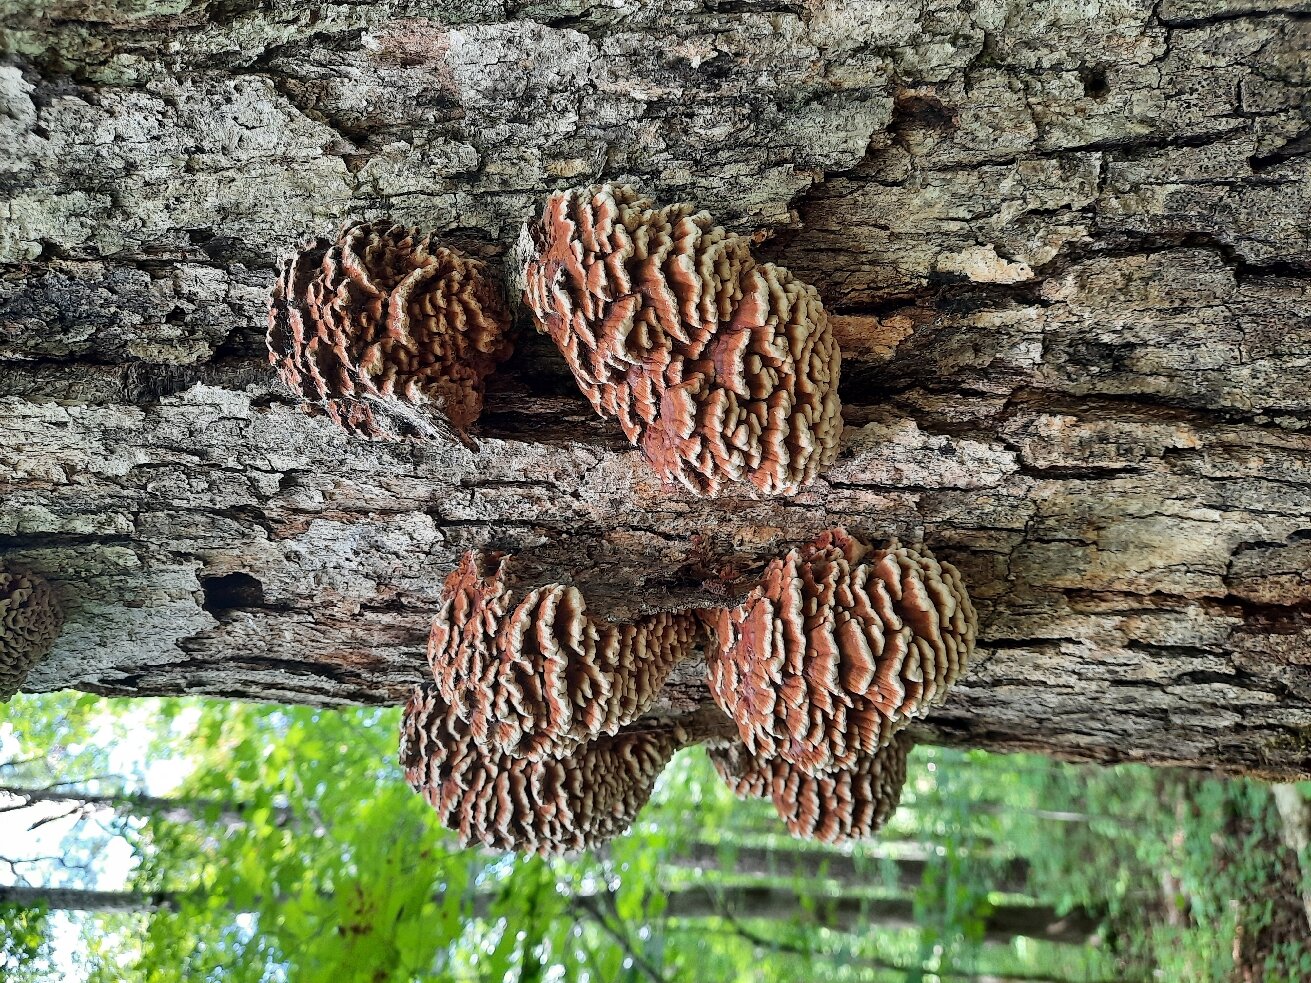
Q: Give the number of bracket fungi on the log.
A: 7